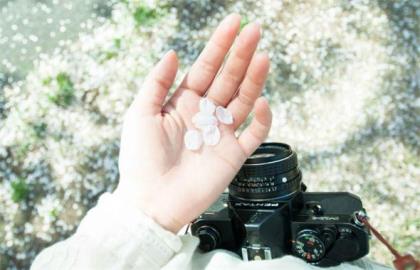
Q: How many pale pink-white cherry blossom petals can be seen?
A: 5